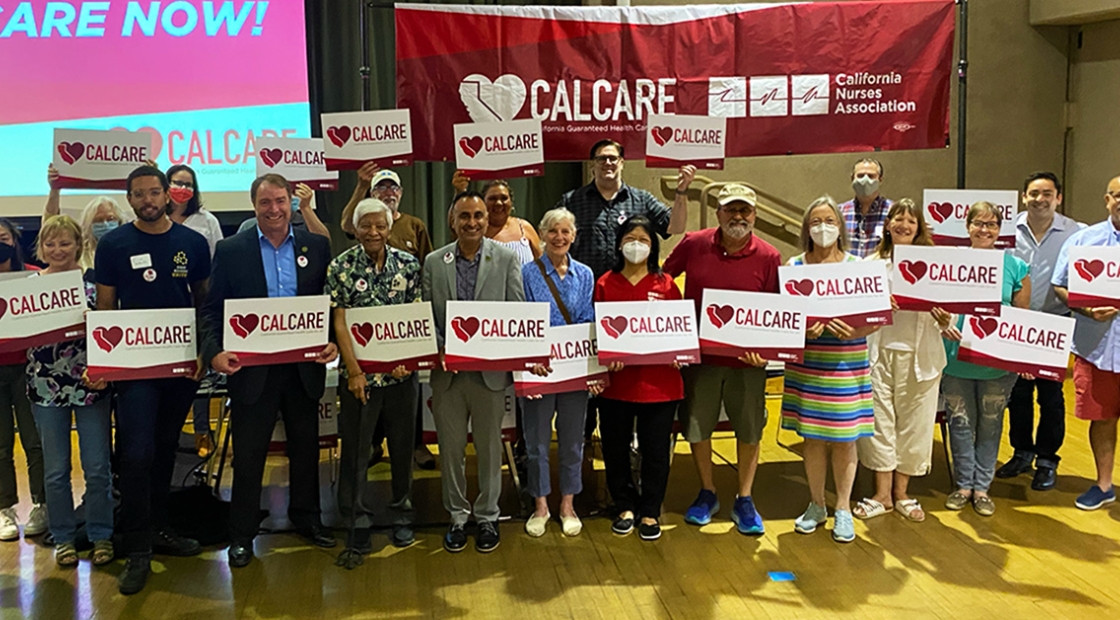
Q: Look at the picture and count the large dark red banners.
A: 1